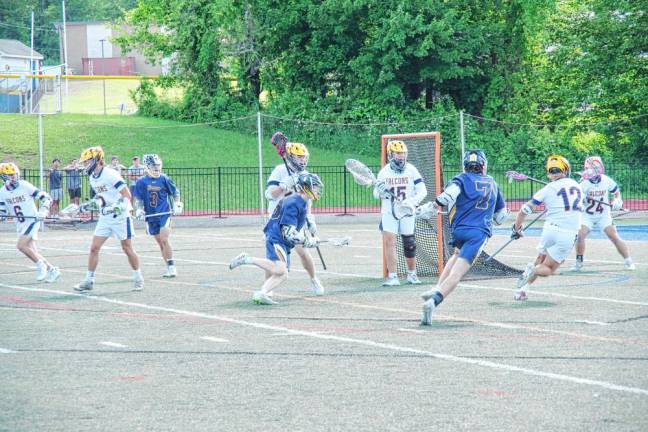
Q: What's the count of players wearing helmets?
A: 9